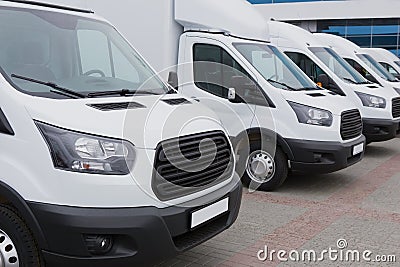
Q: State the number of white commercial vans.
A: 5